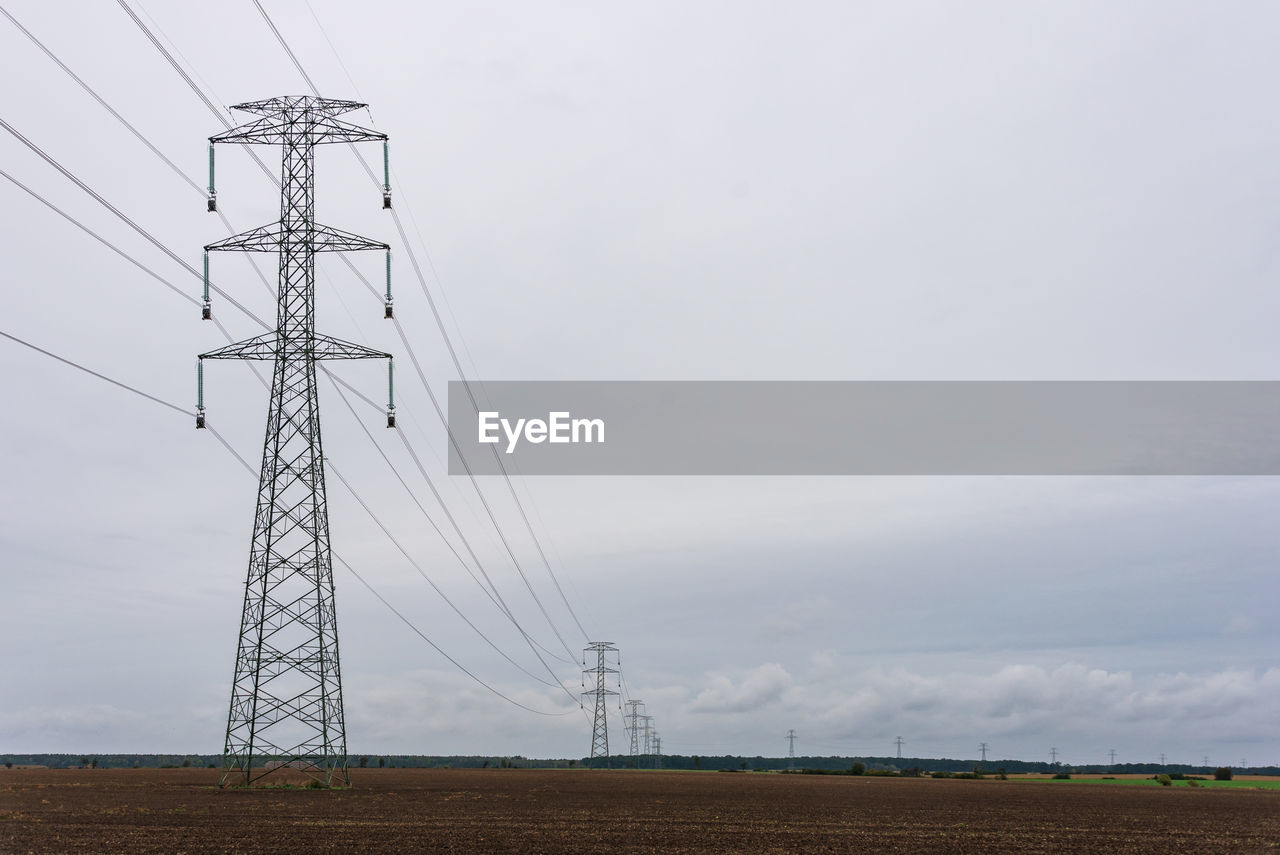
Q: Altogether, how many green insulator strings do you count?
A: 6